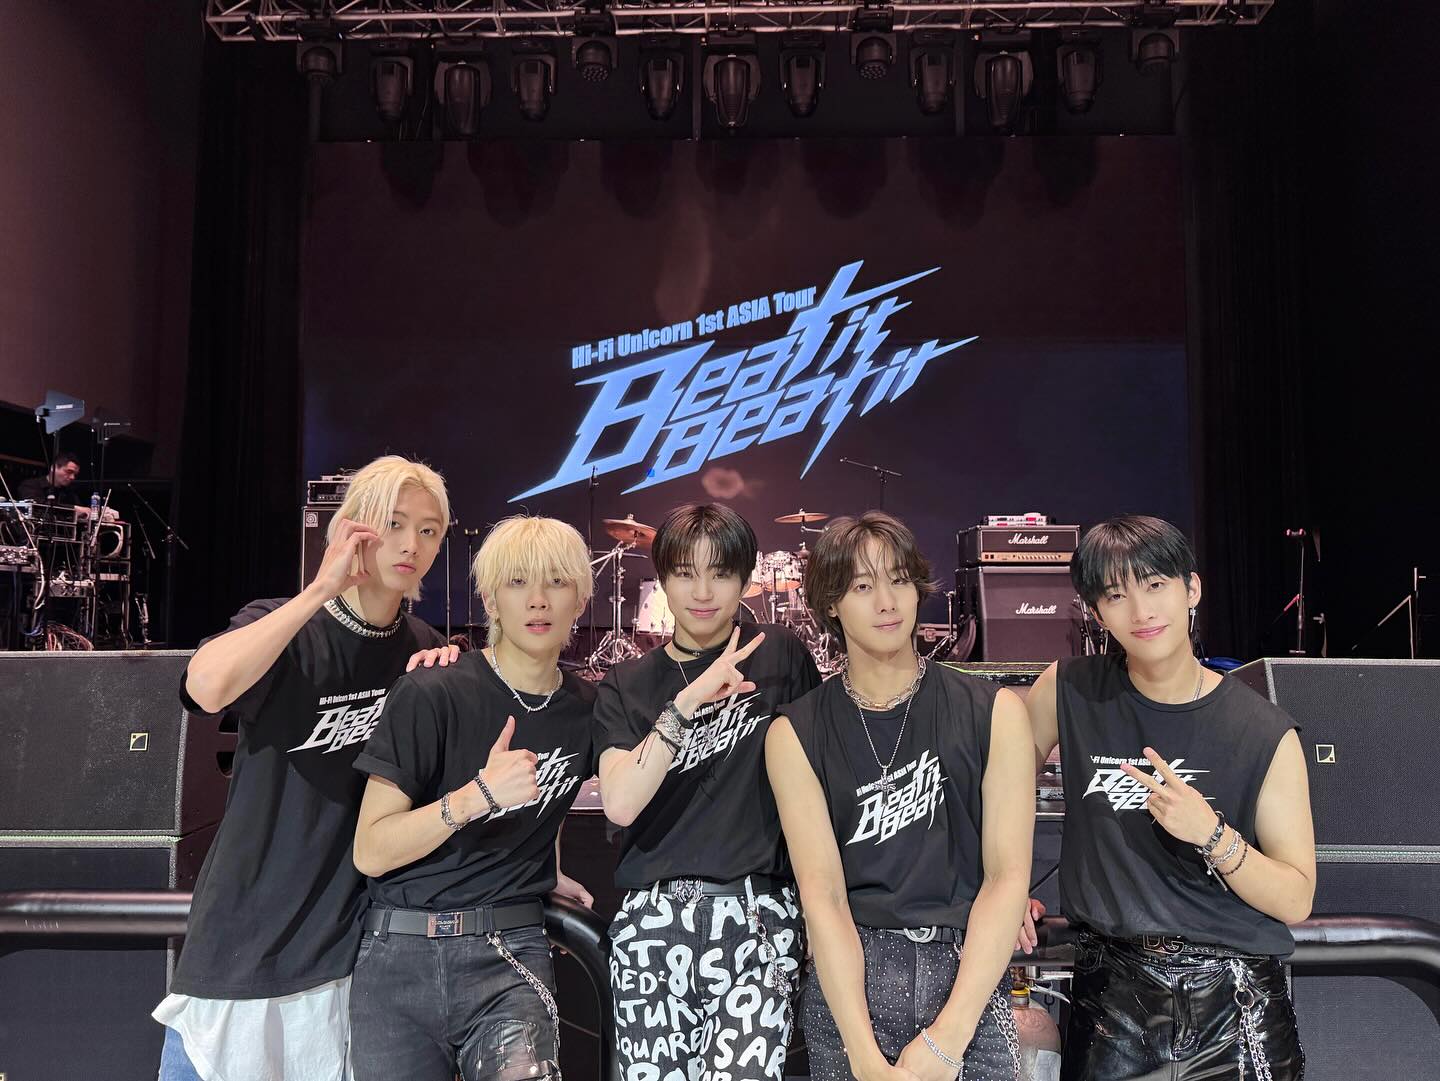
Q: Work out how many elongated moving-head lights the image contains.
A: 9